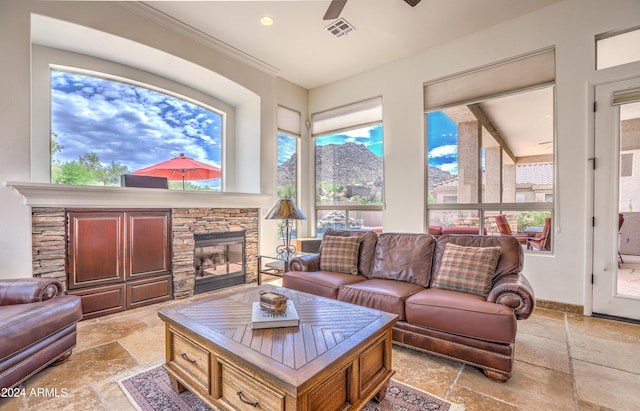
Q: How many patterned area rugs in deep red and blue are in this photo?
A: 1